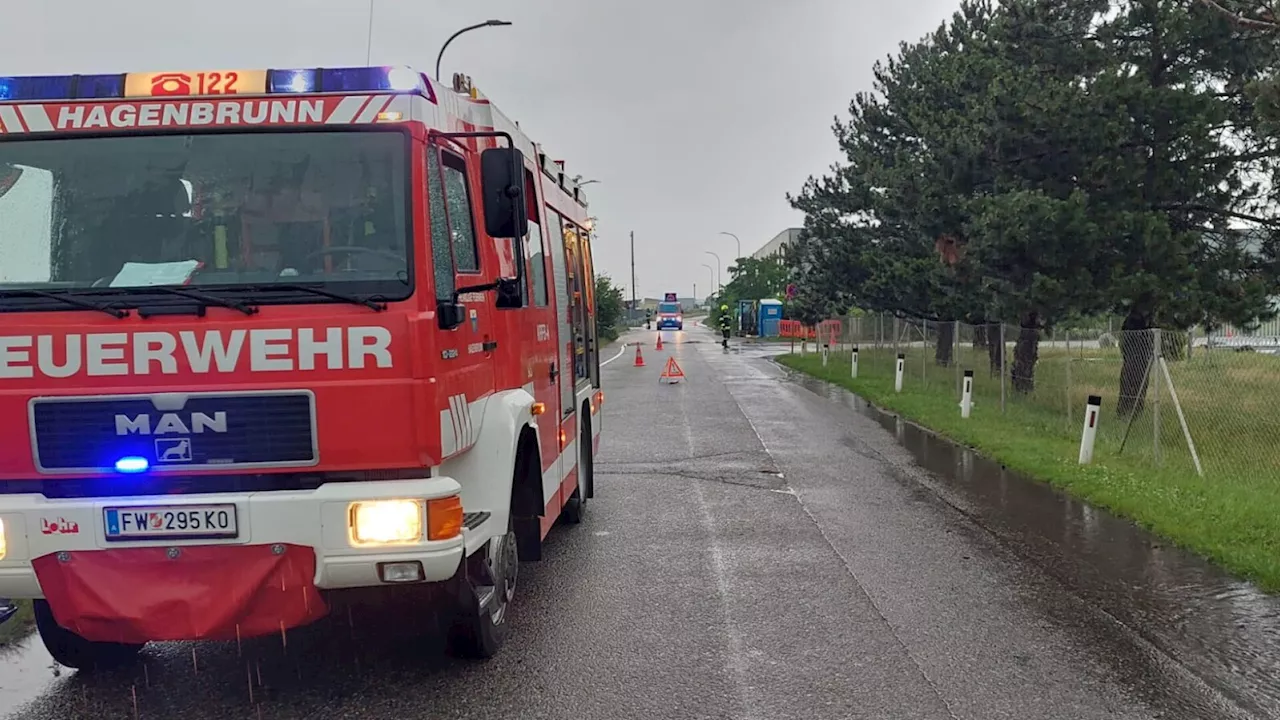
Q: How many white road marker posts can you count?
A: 6